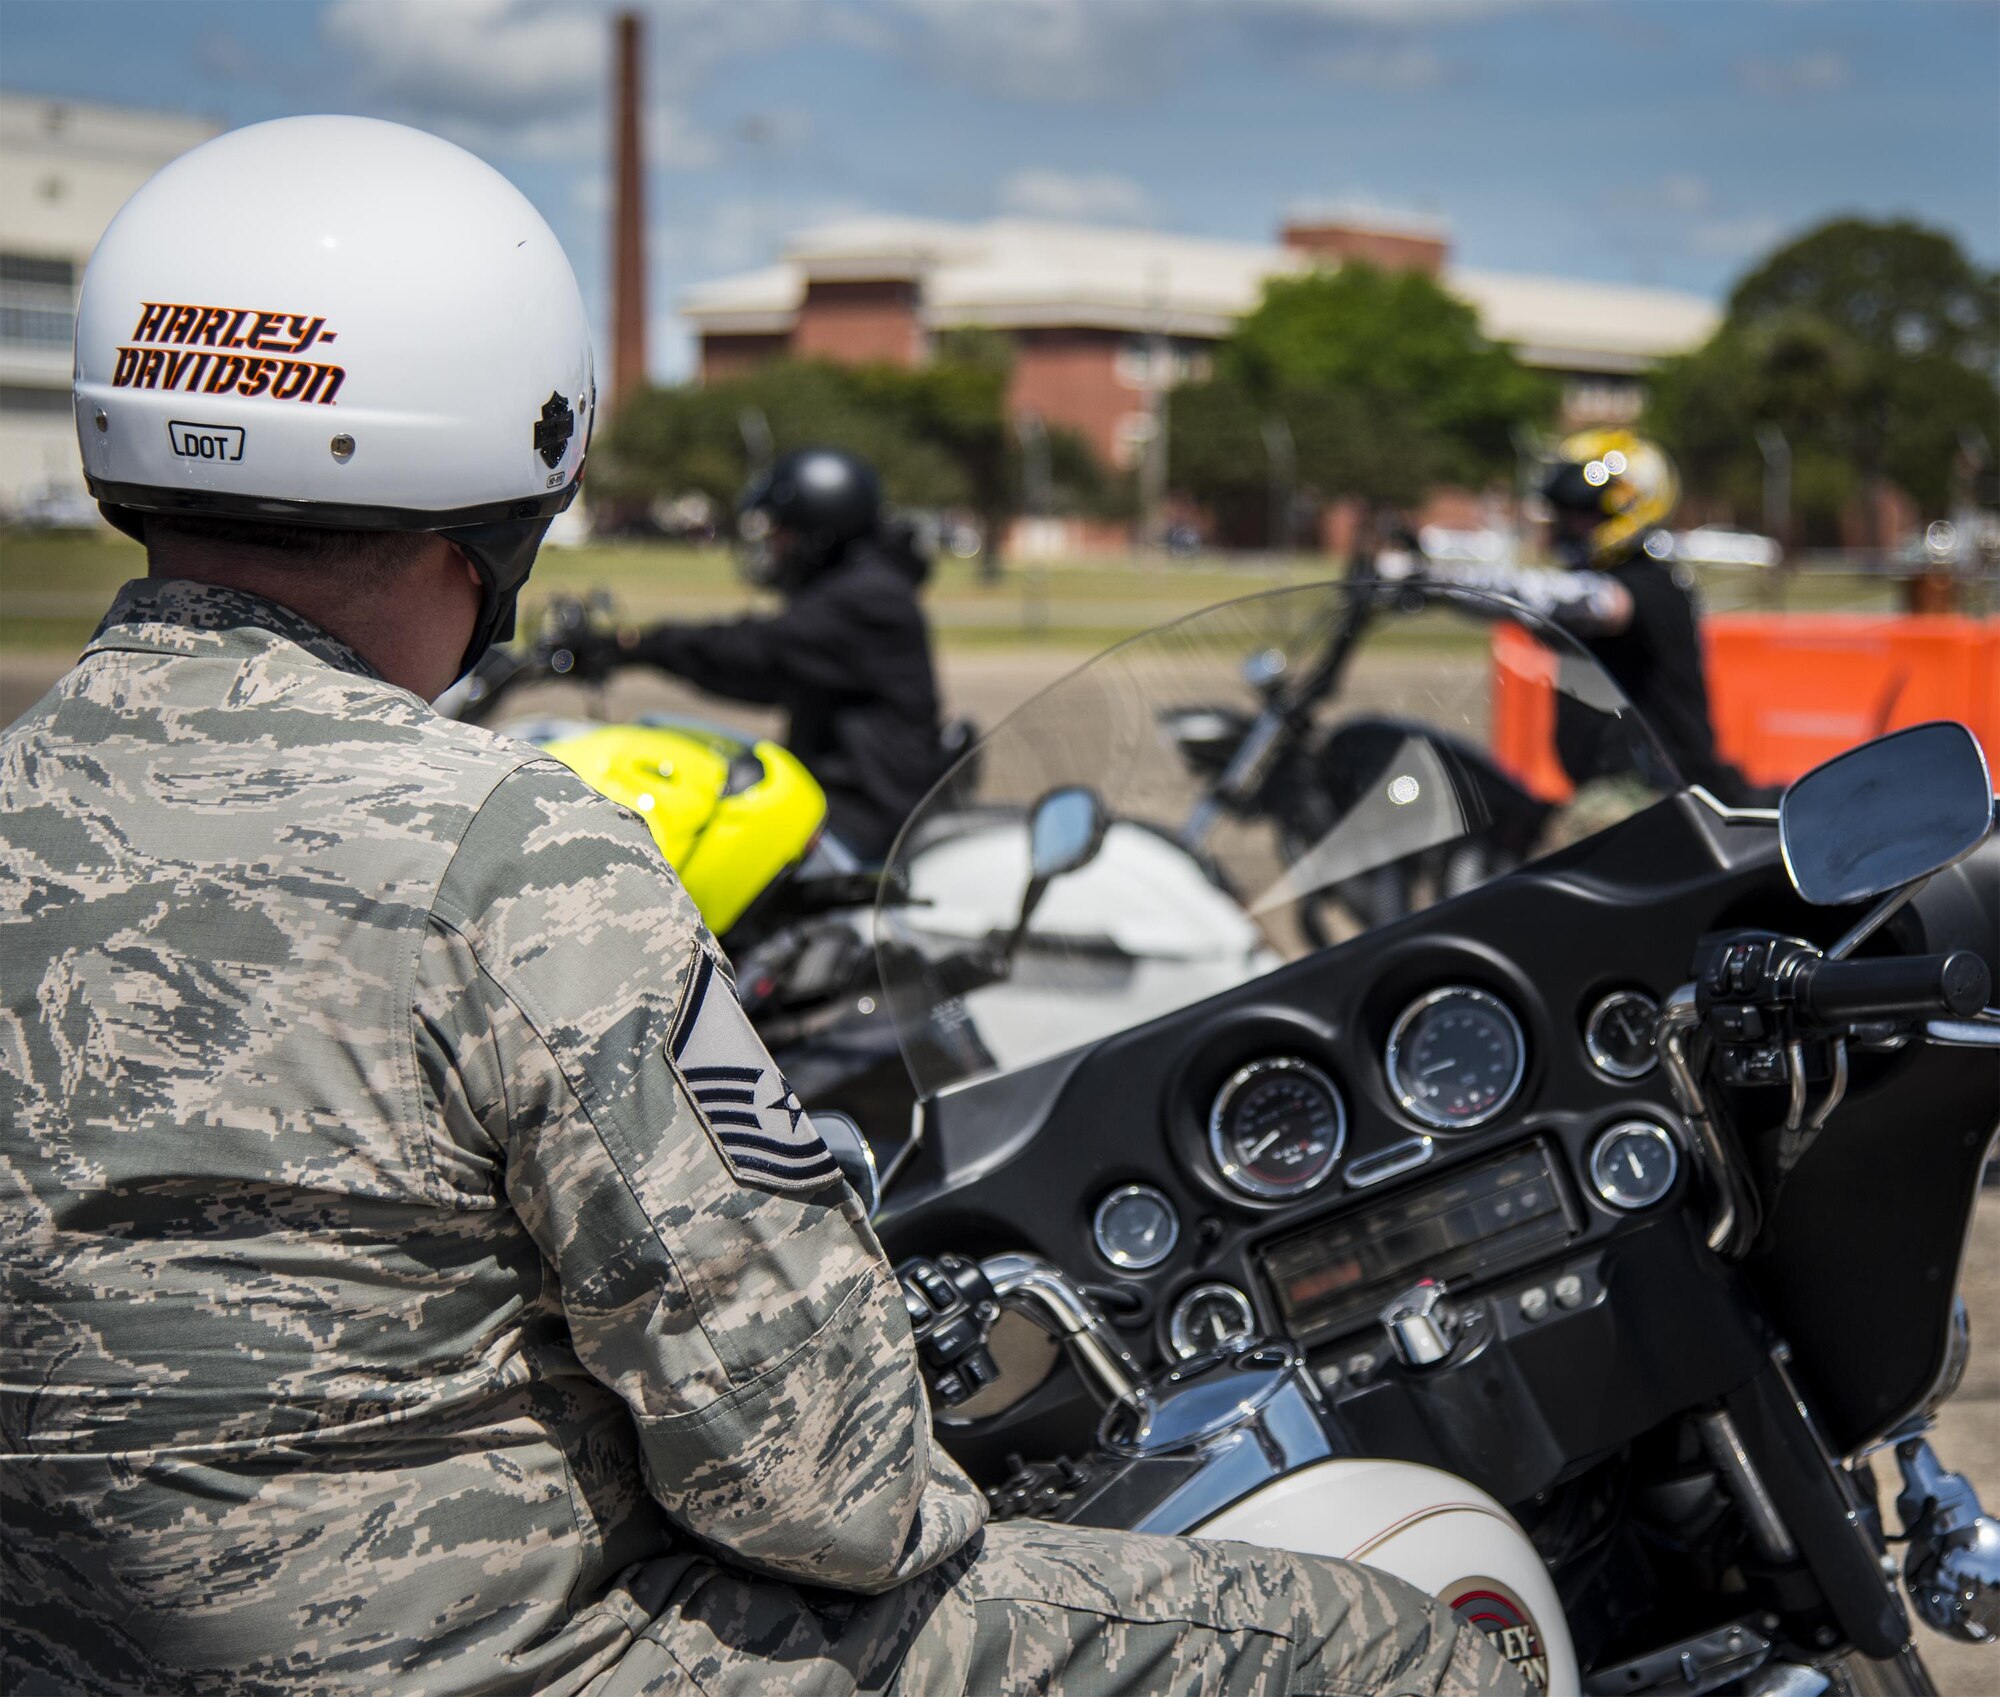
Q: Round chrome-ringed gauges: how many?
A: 6